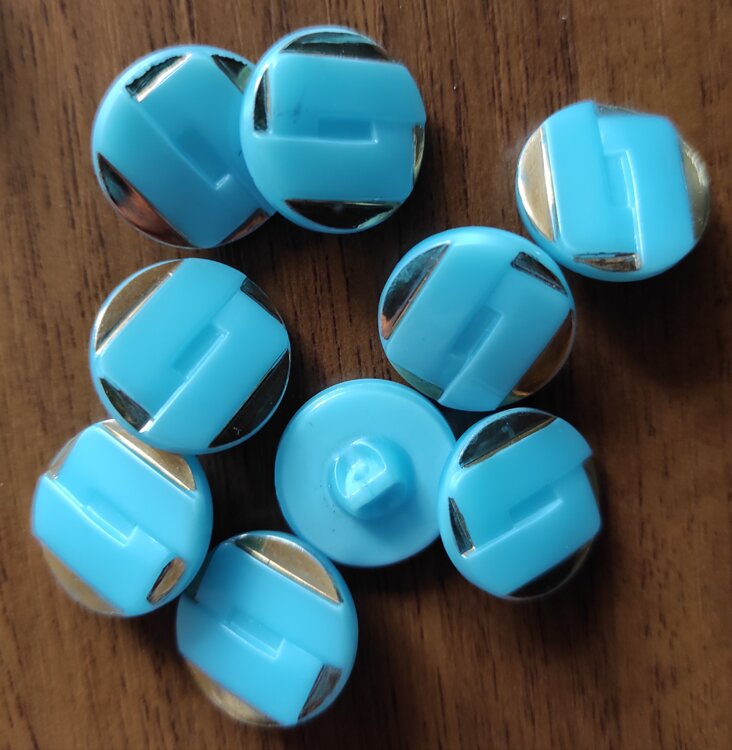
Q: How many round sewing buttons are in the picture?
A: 9